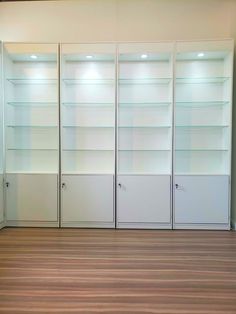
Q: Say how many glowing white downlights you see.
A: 4